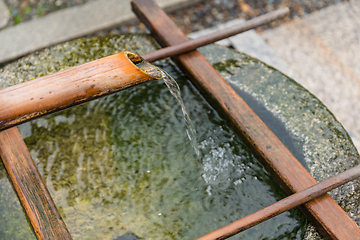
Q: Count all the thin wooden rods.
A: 2